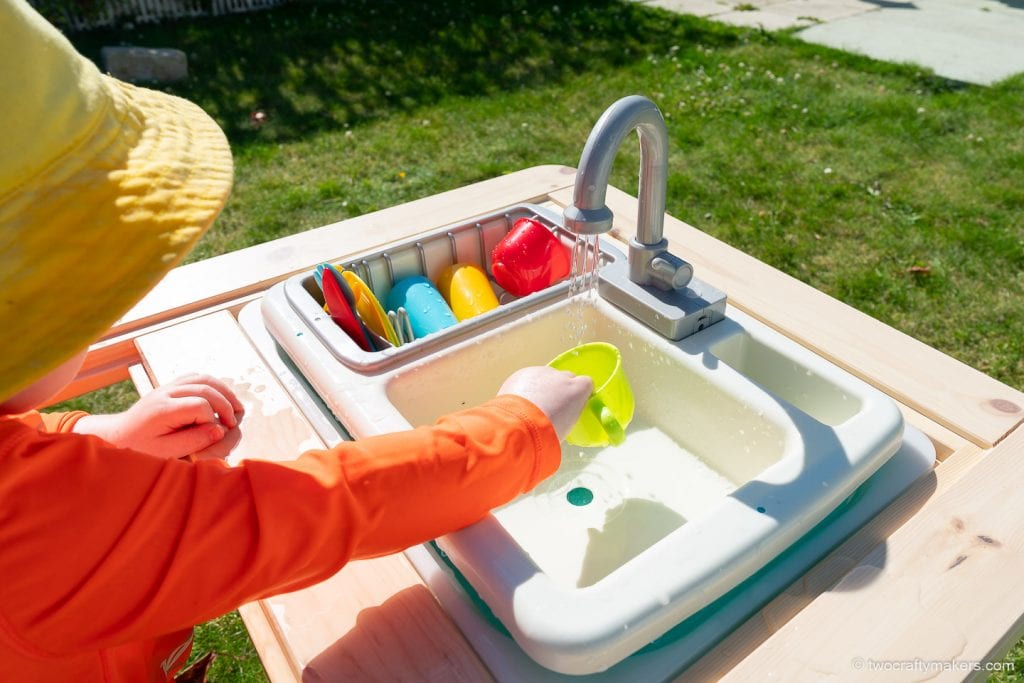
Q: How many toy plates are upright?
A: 3